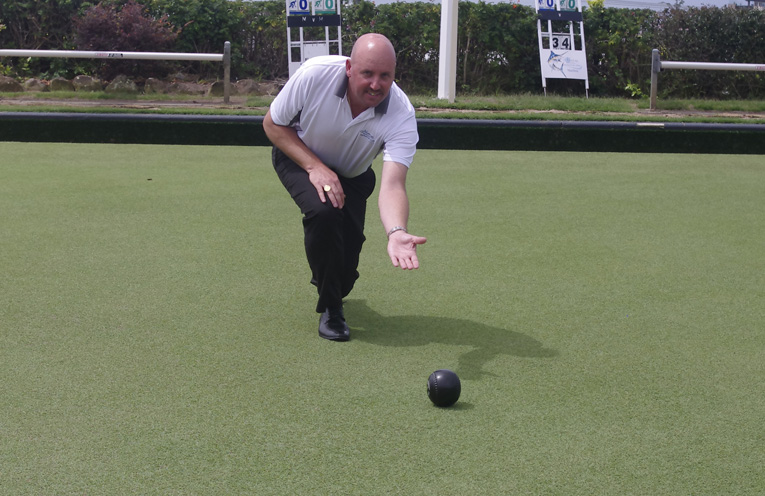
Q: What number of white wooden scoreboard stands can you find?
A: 2